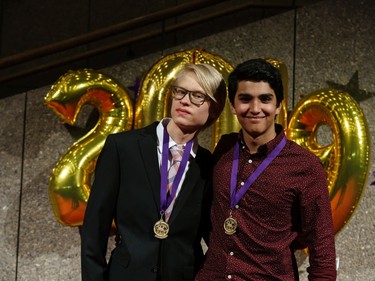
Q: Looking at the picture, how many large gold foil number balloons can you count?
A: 4